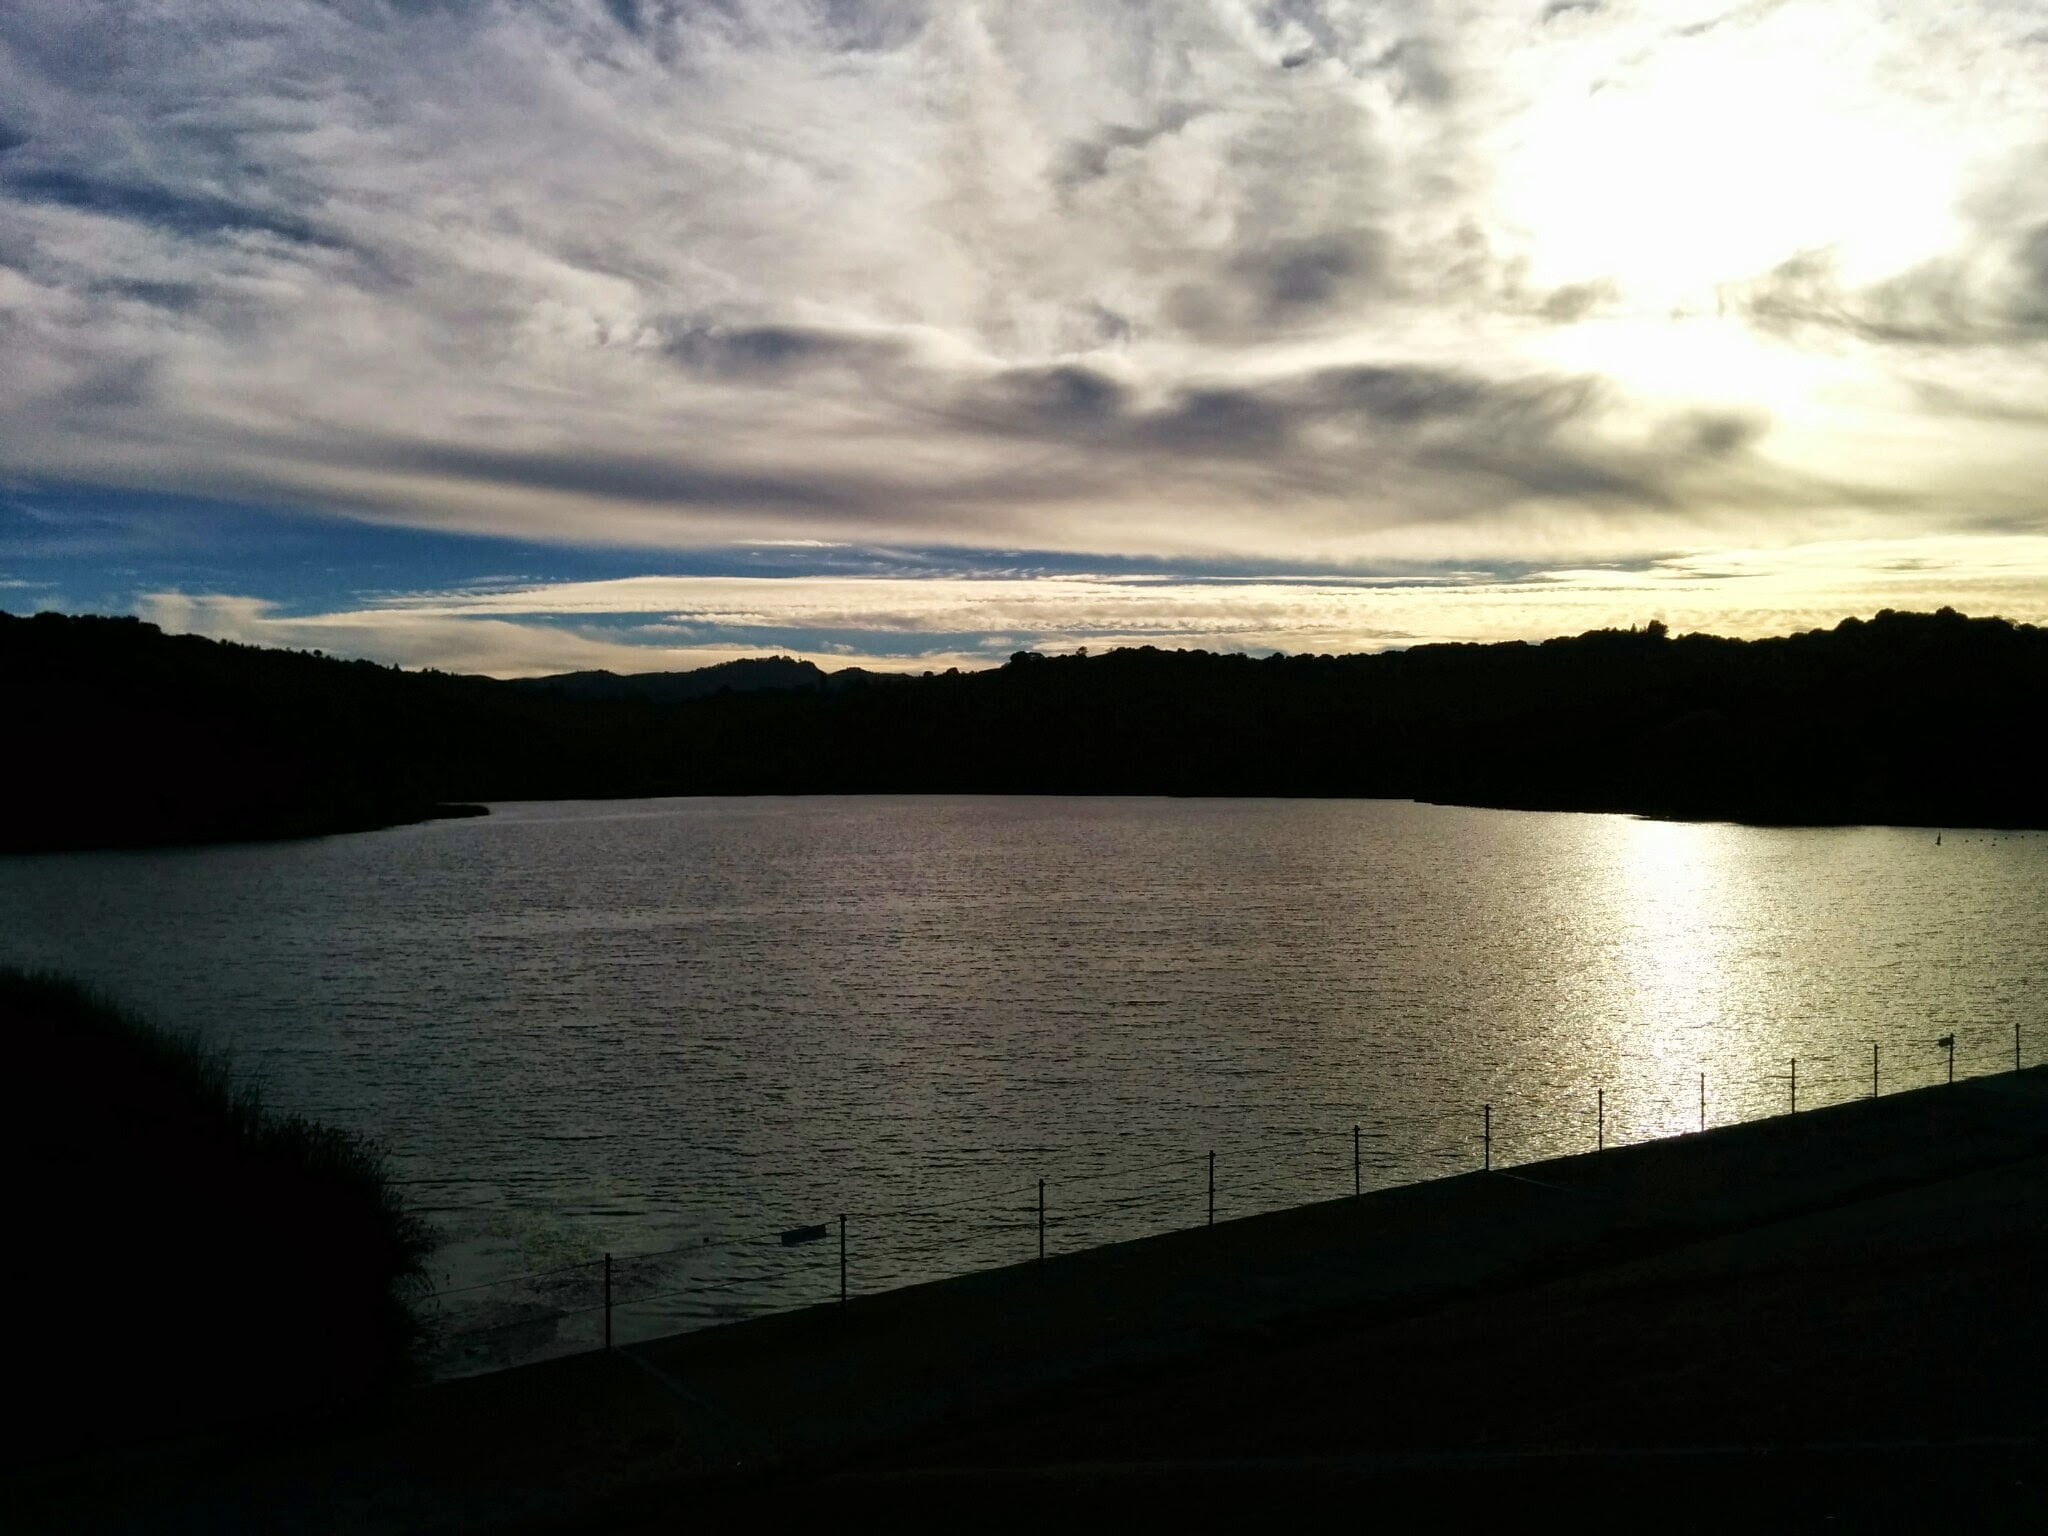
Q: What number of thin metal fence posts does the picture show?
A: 12